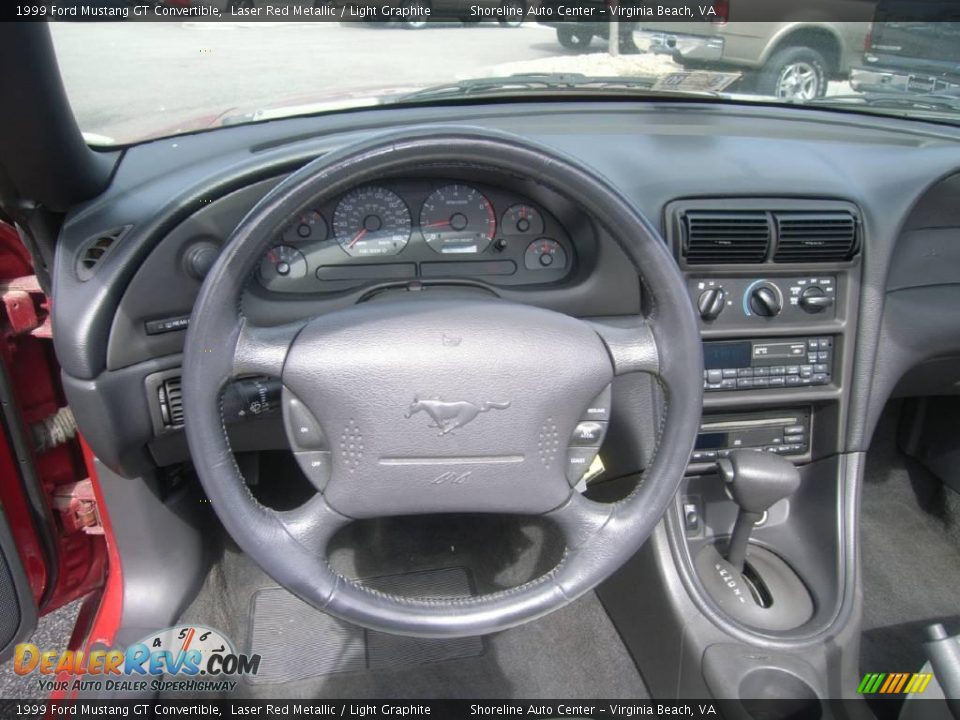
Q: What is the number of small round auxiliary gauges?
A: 4